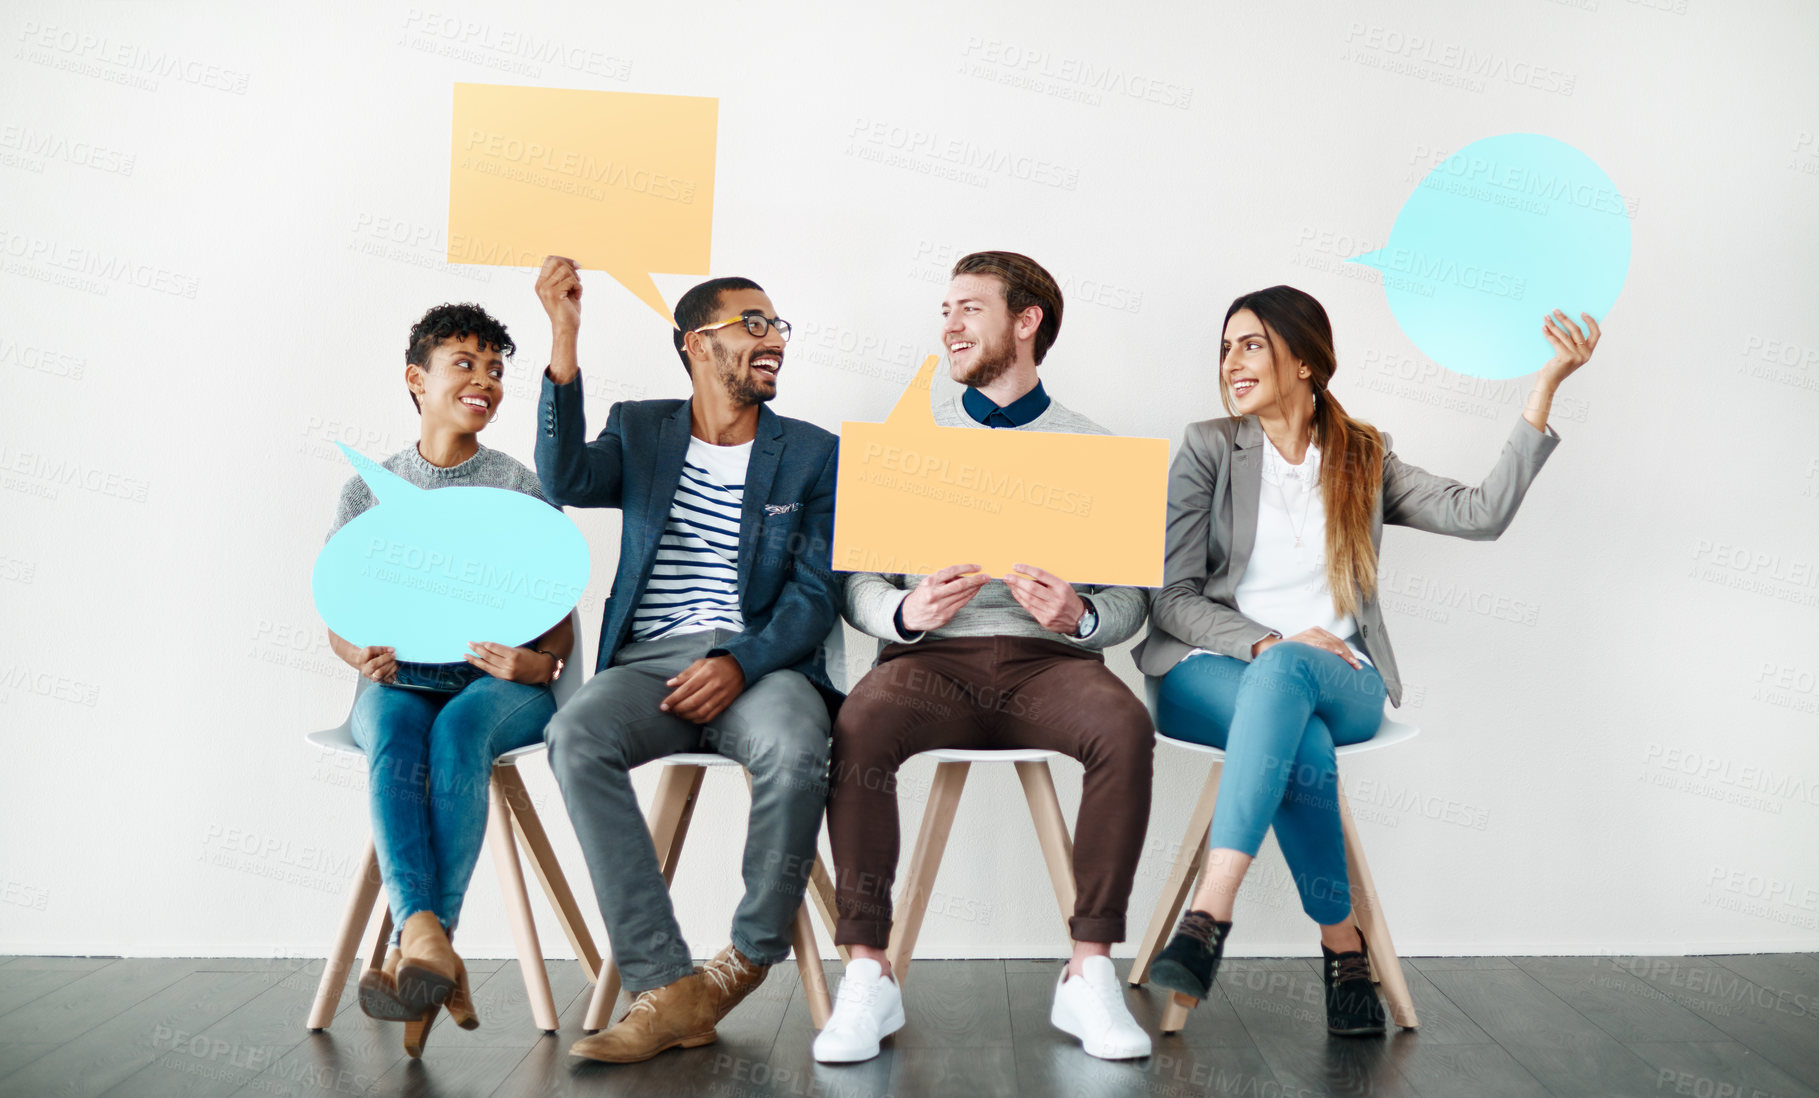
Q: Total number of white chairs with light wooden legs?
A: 4